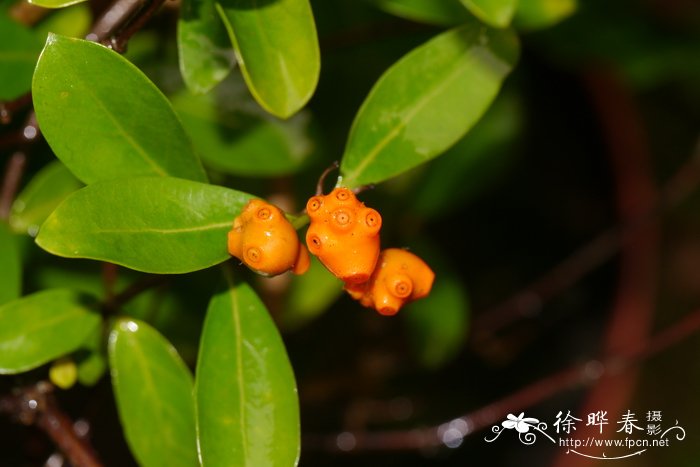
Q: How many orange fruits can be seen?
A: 3